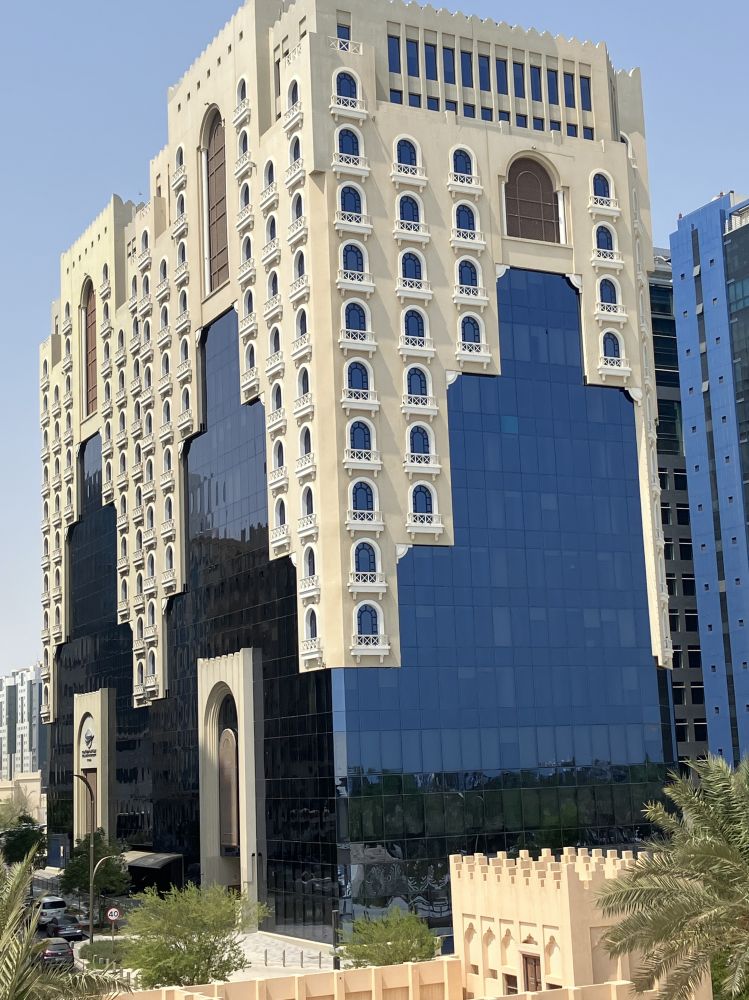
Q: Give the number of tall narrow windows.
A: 12